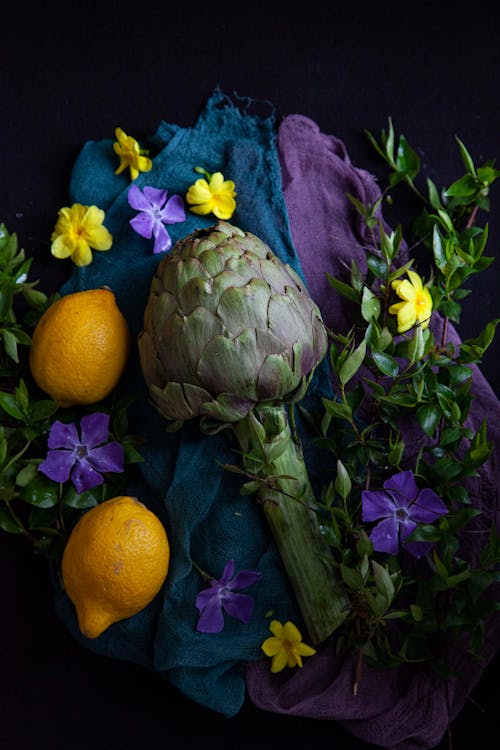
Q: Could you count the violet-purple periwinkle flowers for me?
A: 4